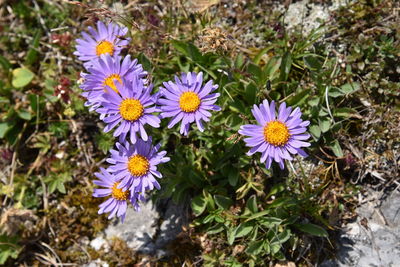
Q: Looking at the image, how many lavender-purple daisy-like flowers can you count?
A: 7